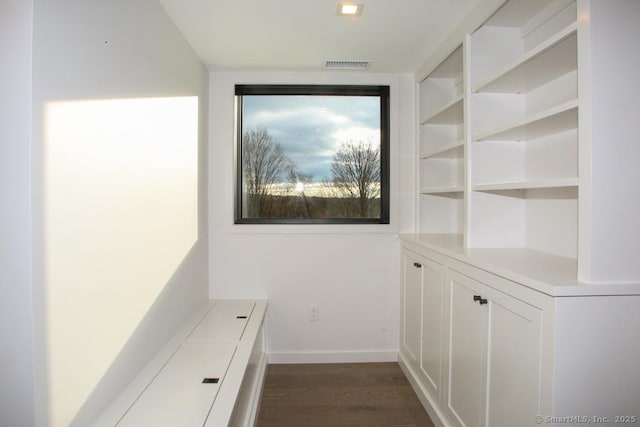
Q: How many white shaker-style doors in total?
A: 4